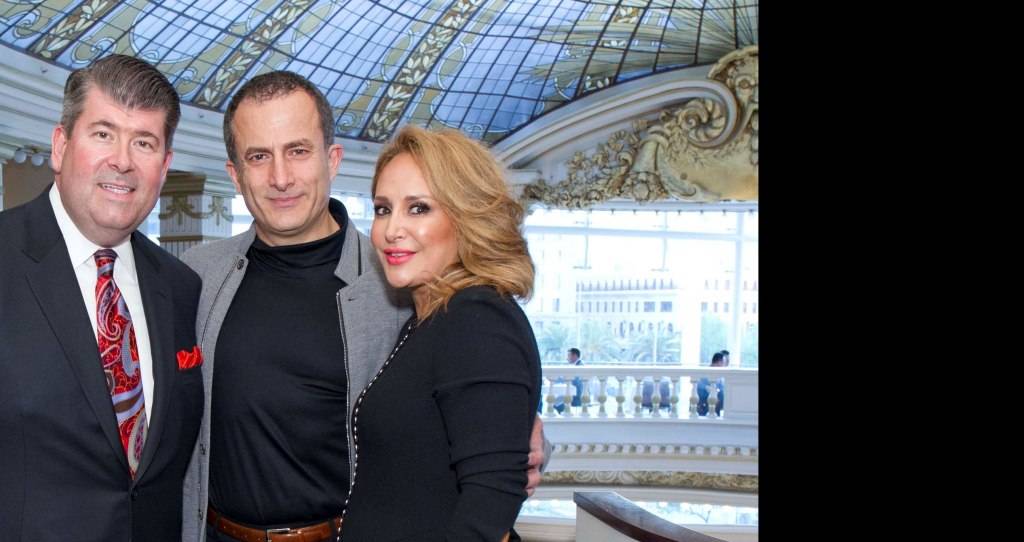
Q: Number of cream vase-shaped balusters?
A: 10